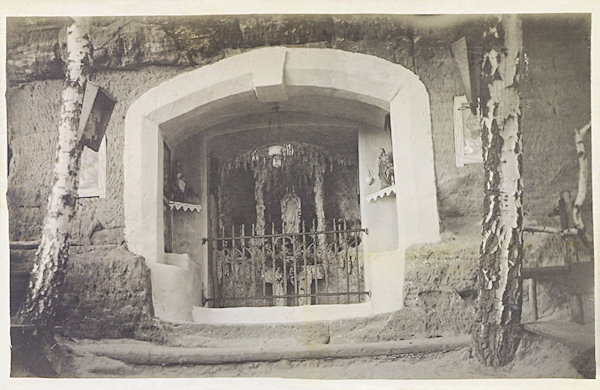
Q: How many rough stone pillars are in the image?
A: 2